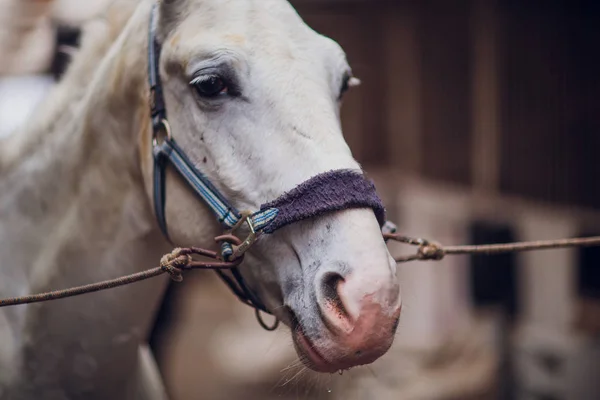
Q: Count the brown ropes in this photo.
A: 2